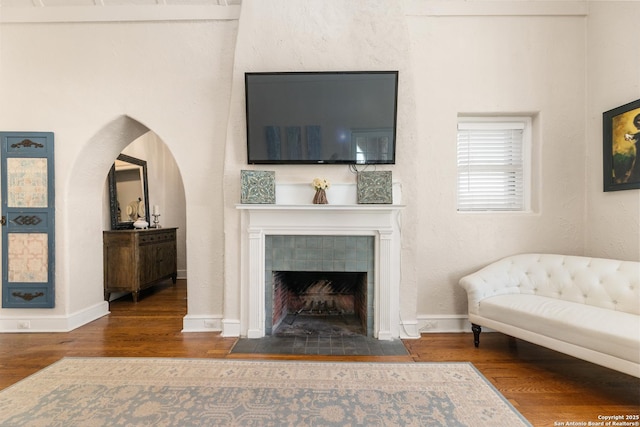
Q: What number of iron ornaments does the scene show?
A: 3